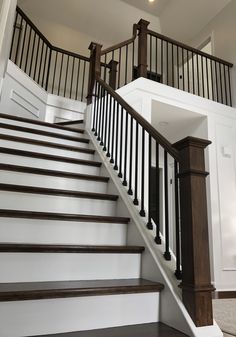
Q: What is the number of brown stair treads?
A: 11